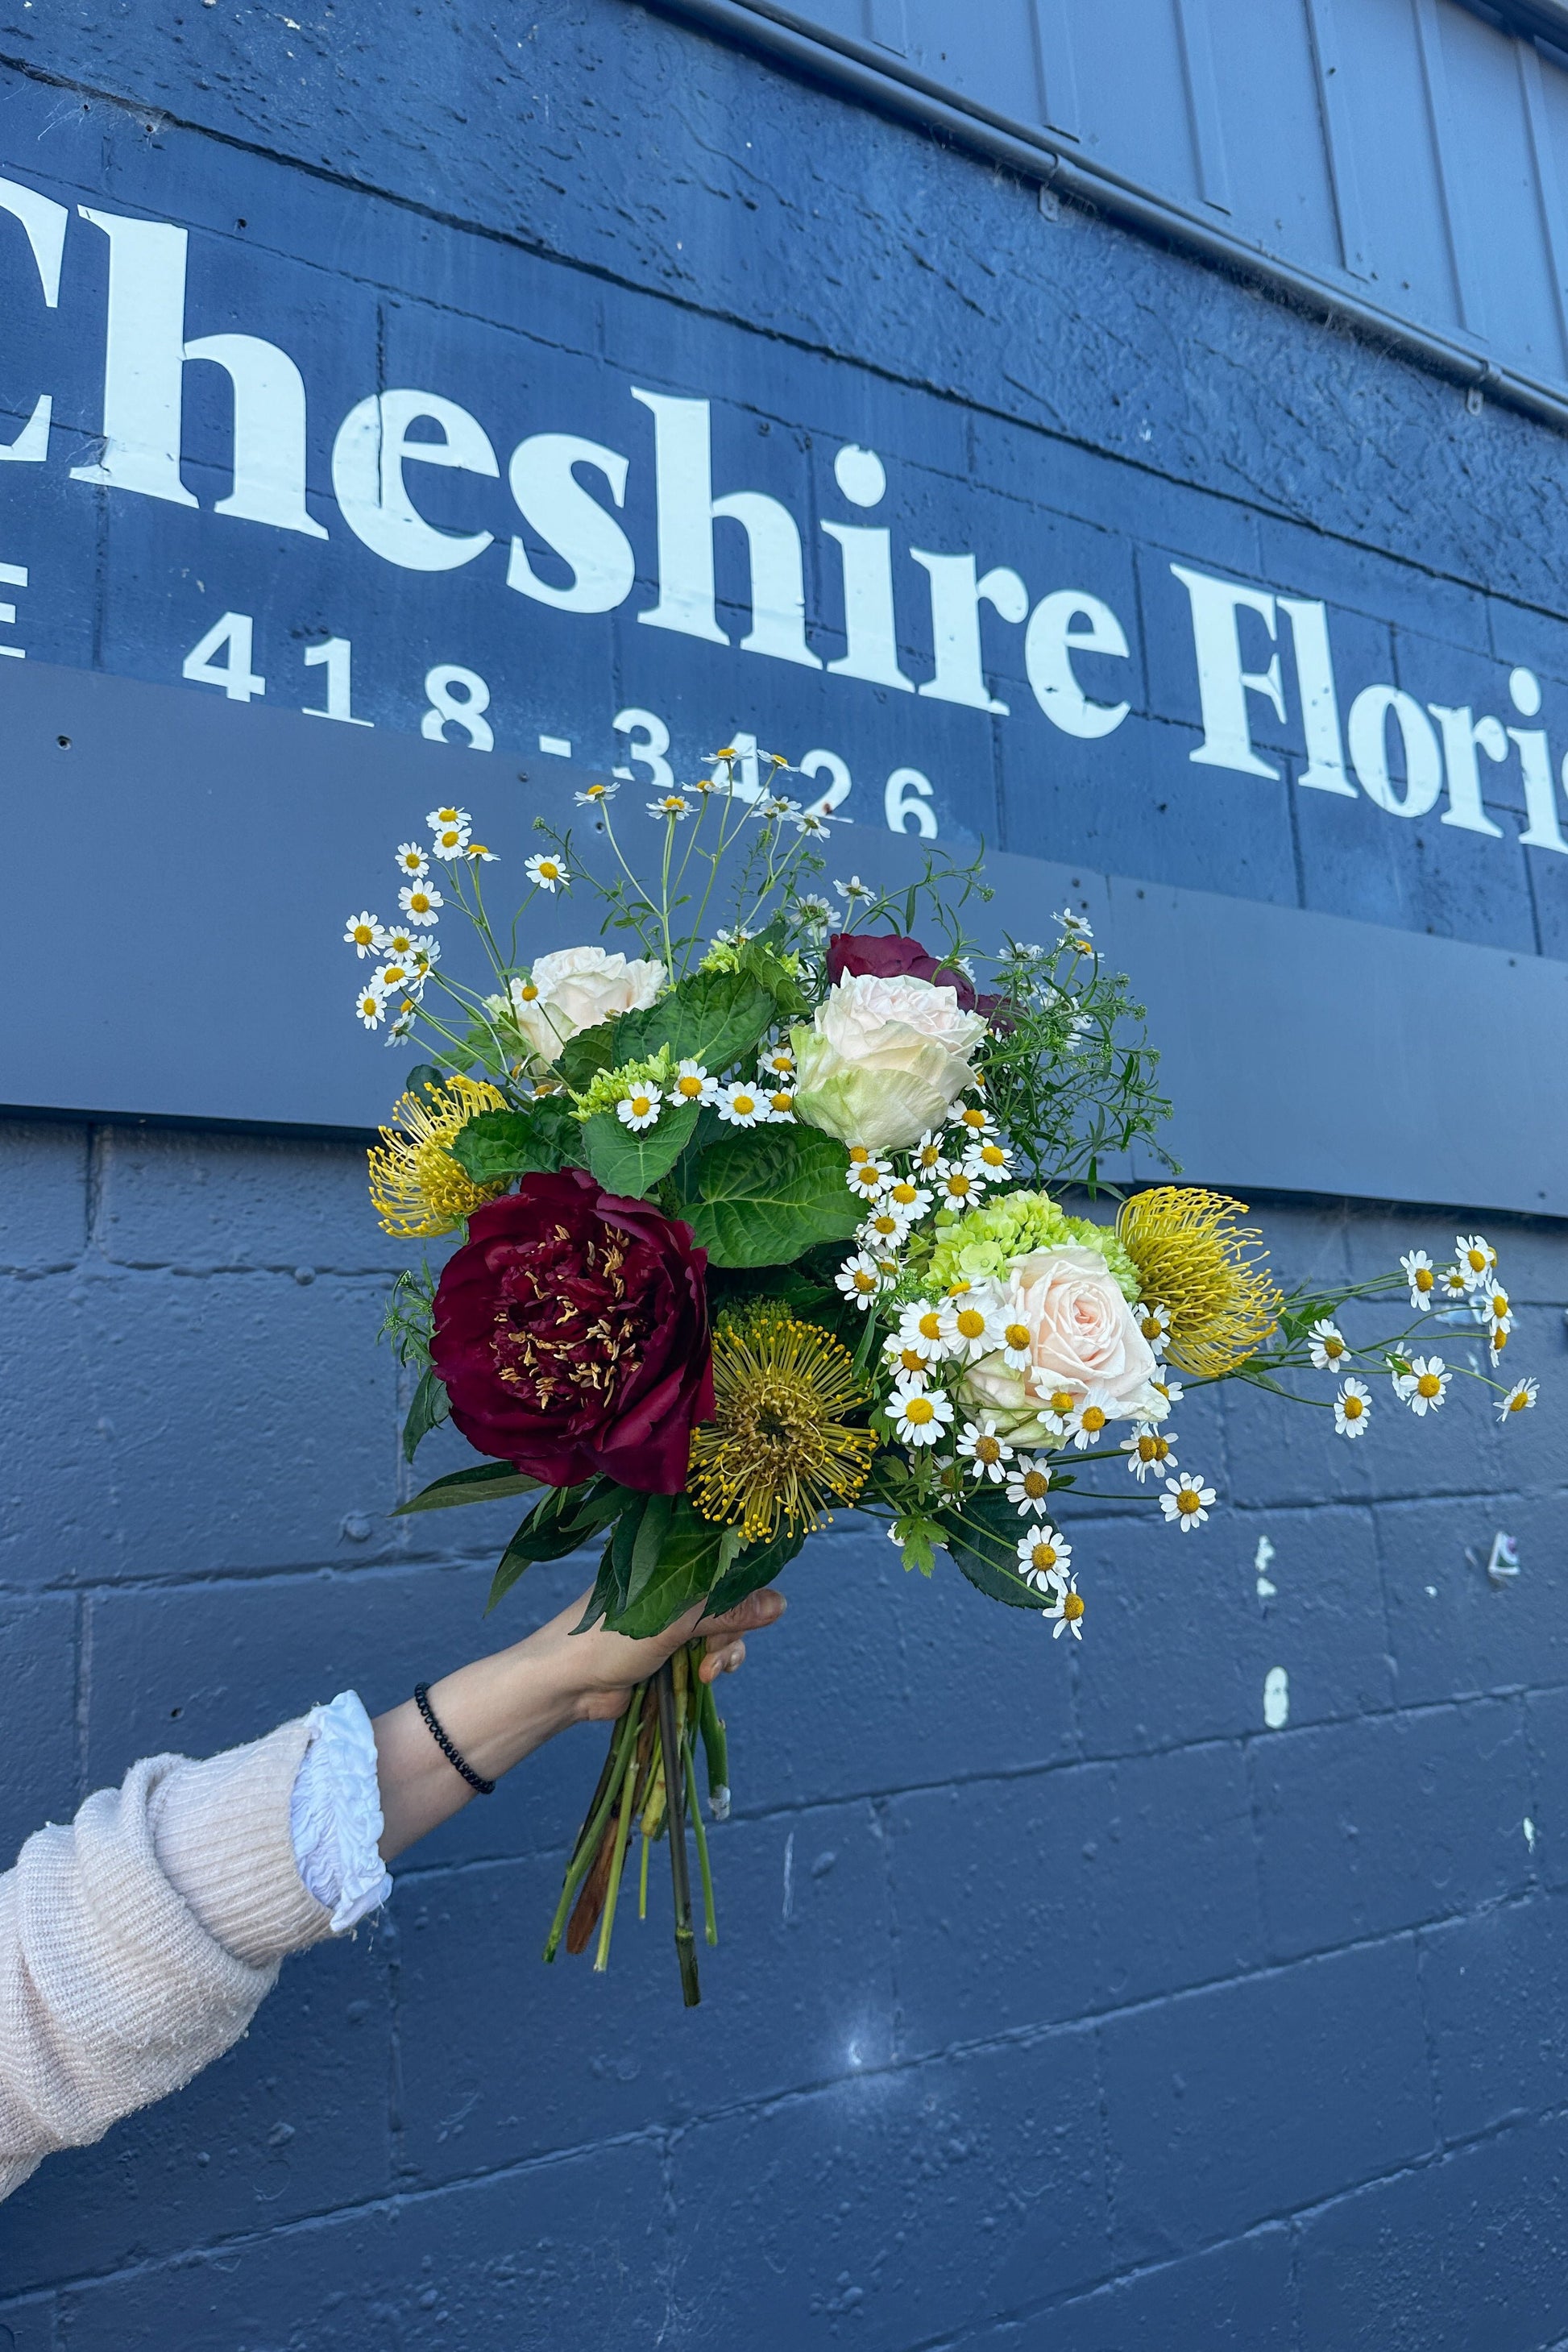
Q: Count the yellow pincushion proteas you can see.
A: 3